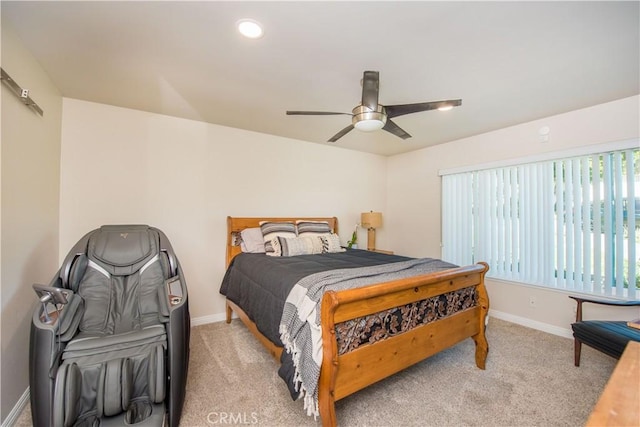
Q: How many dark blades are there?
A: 5